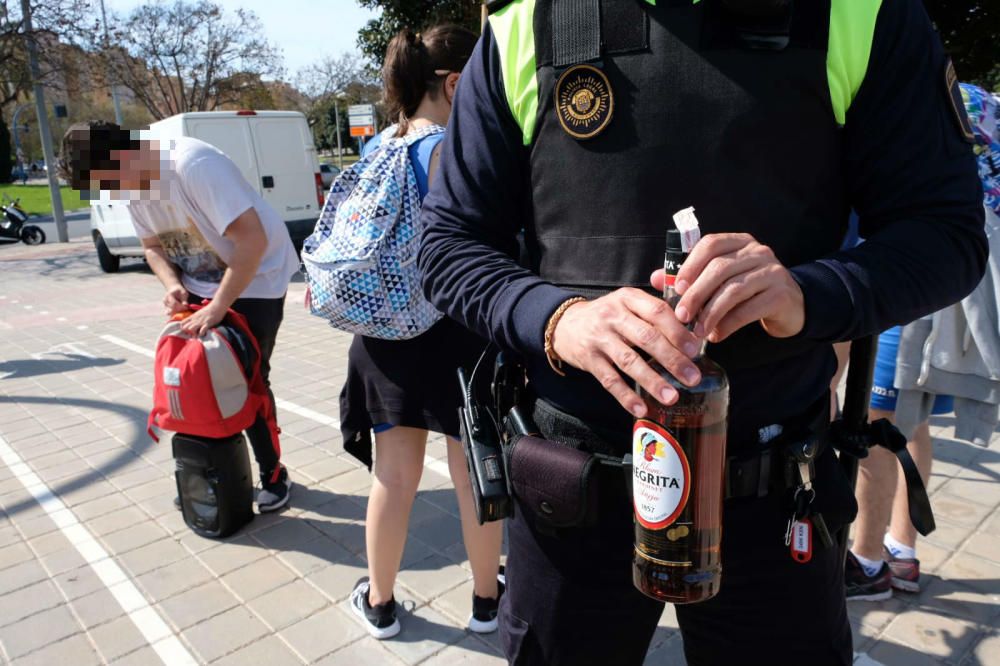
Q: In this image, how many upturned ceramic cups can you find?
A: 0